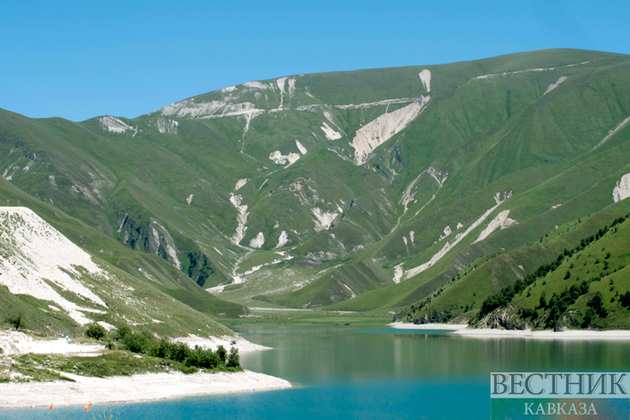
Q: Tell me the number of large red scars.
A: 0